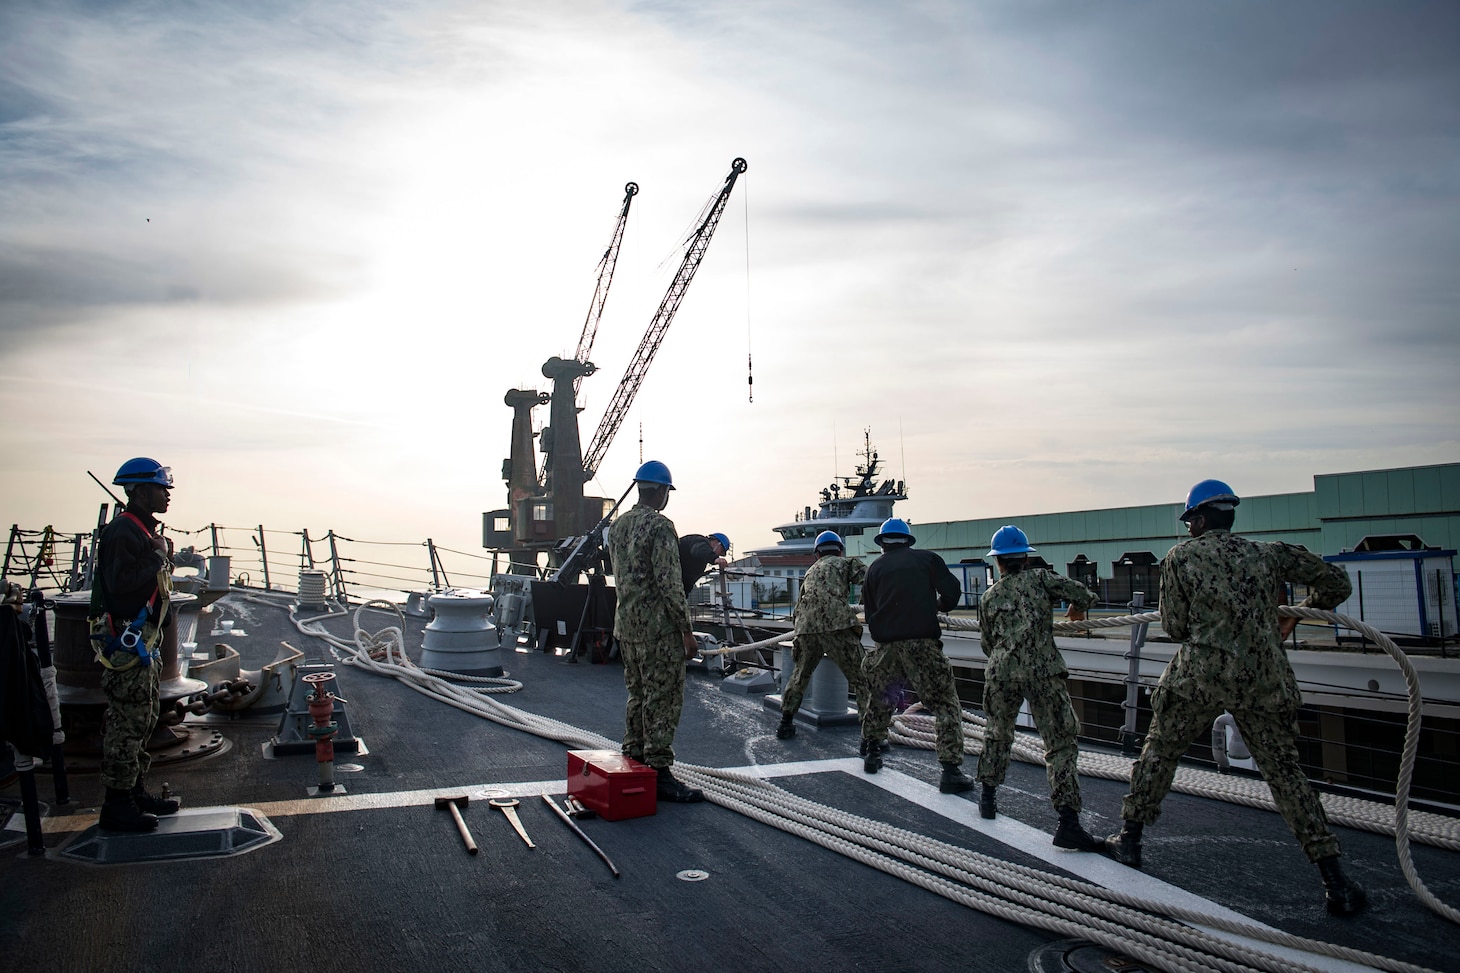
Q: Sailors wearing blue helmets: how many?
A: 7